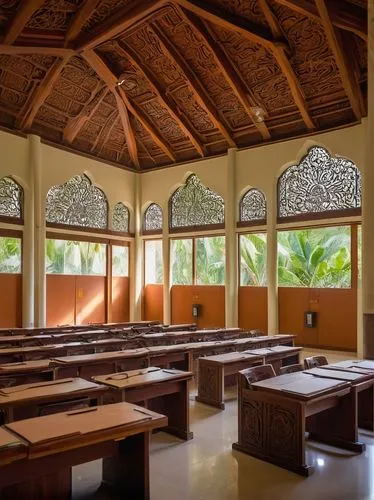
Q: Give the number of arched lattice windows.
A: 7